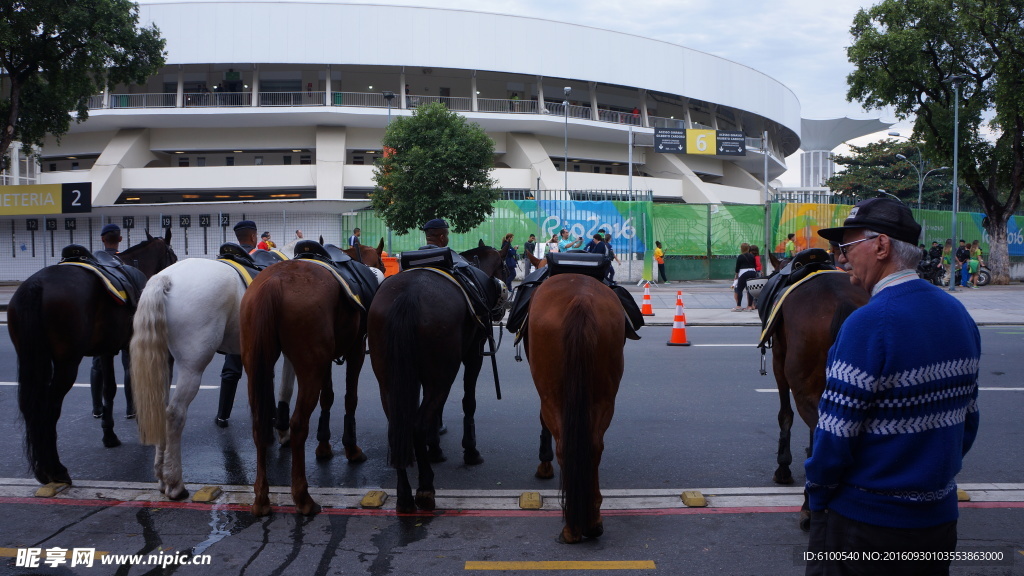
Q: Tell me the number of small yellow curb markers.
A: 6